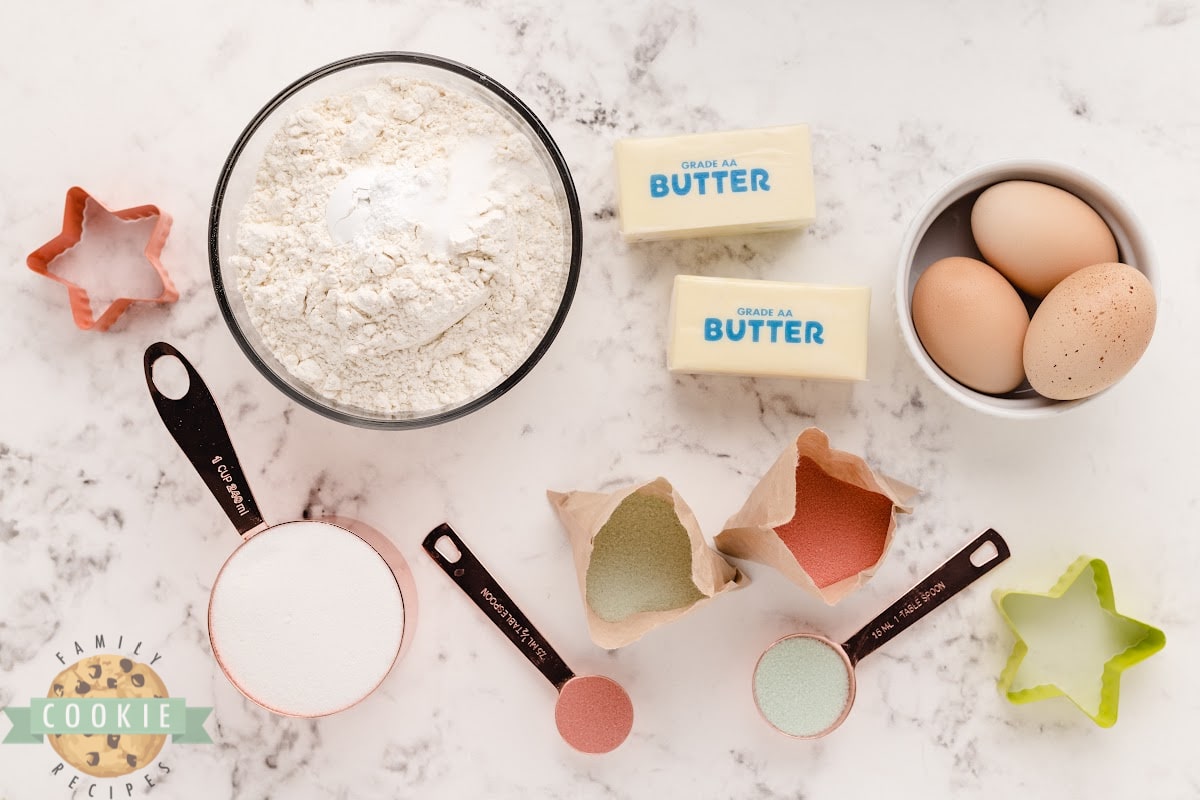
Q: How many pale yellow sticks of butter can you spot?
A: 2